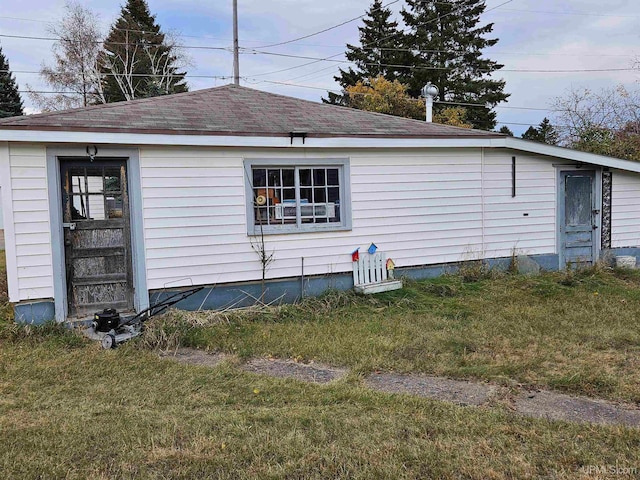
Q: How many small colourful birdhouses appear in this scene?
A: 3